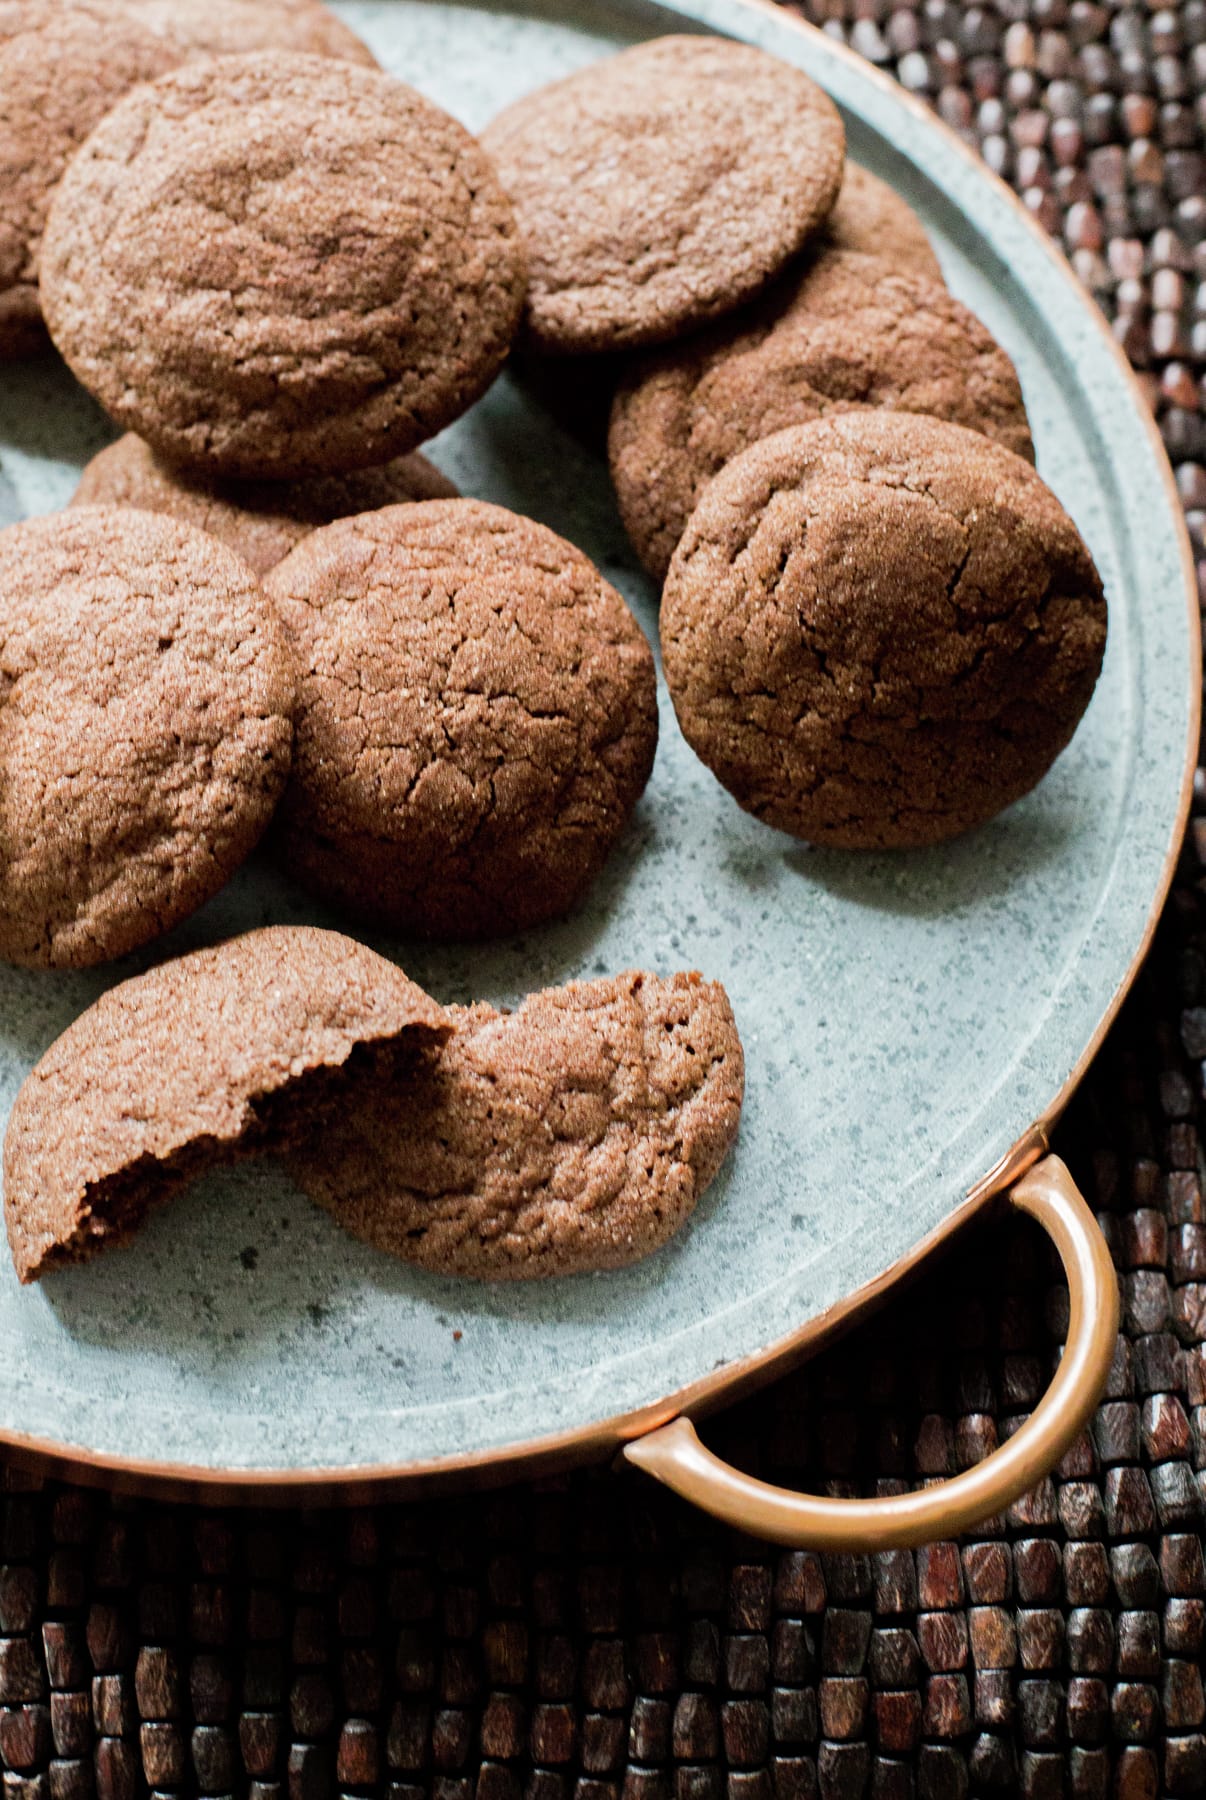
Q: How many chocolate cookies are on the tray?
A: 11